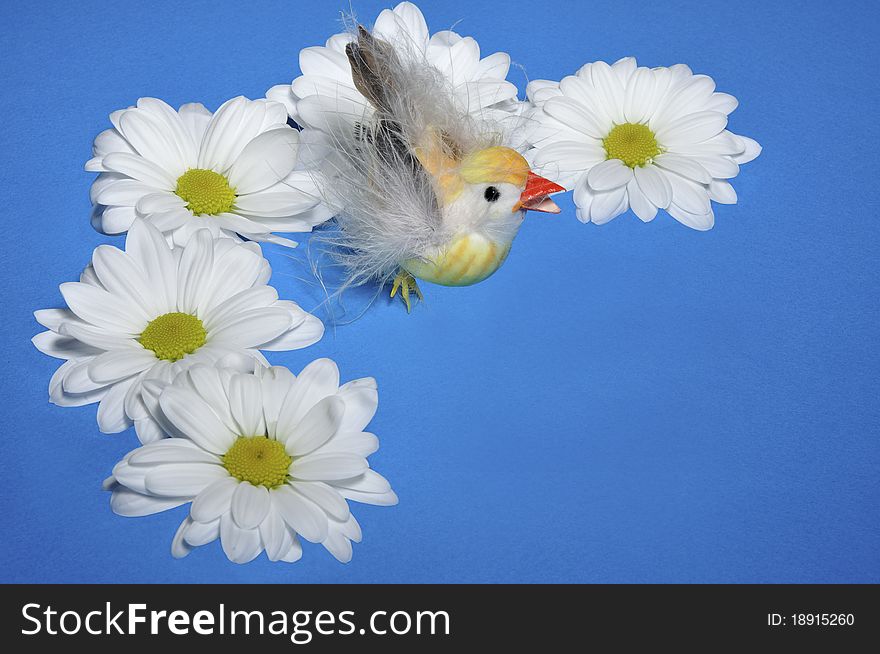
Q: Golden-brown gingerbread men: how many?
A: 0